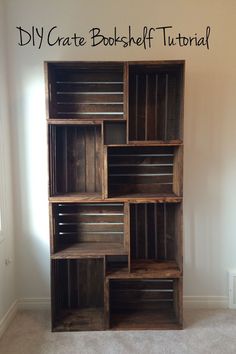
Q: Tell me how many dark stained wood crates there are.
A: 8